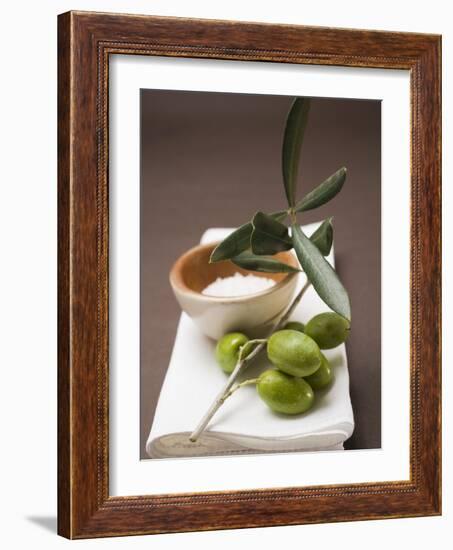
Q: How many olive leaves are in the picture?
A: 7